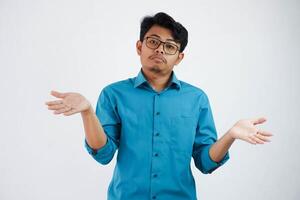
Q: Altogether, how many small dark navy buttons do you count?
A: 6